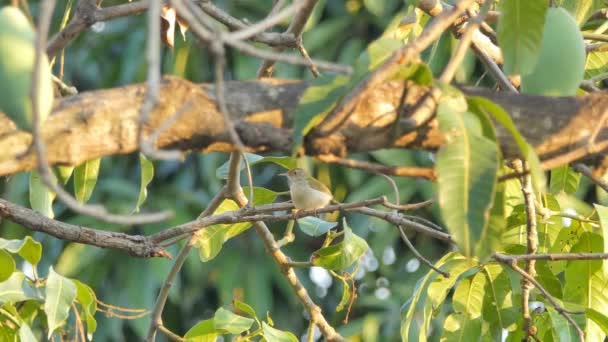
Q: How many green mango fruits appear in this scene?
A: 2